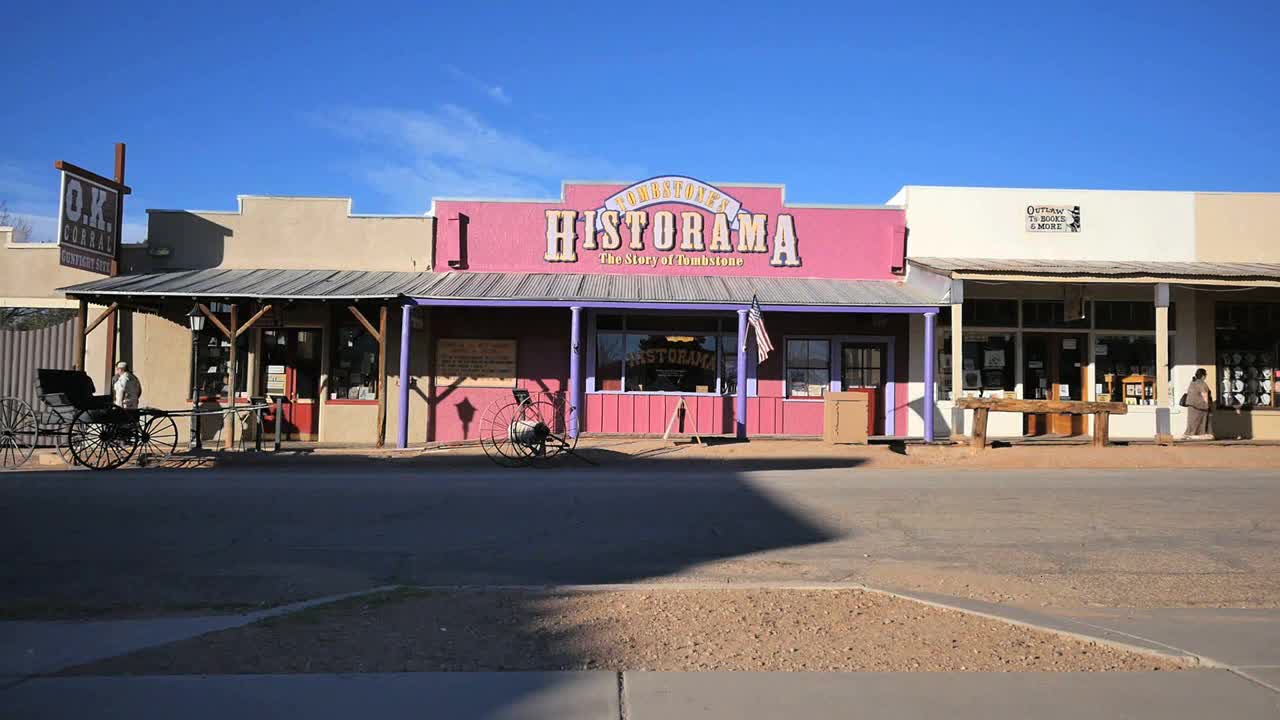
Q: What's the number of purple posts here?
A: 4